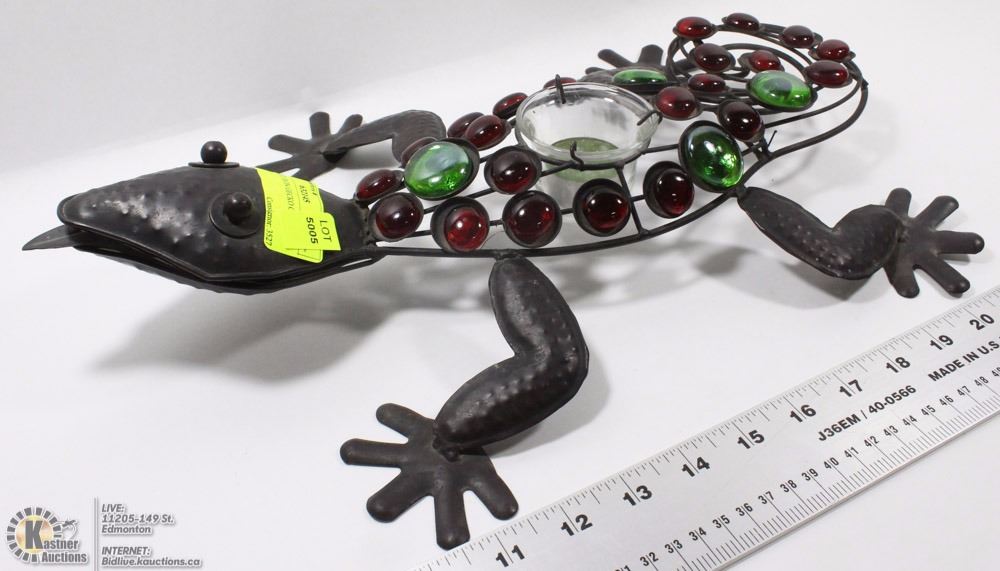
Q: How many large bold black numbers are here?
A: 10